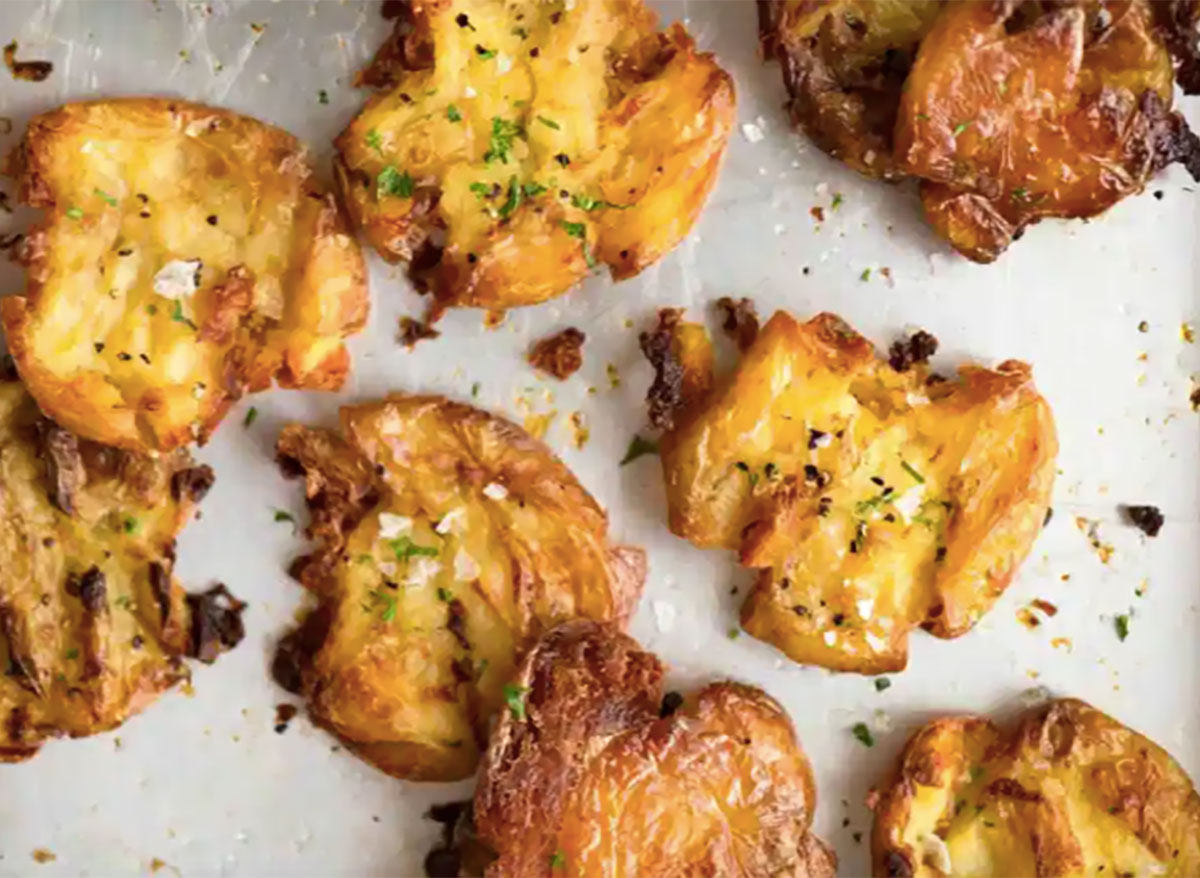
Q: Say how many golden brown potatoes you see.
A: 8